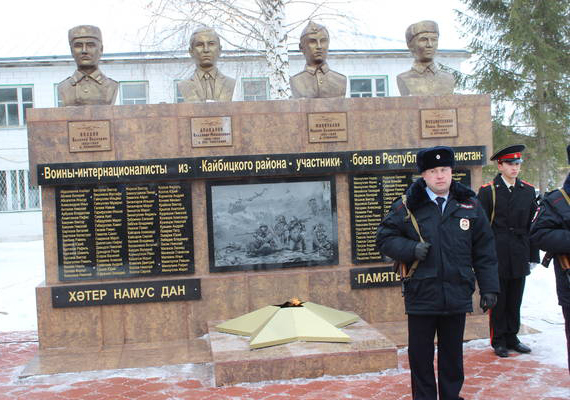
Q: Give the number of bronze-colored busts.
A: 4